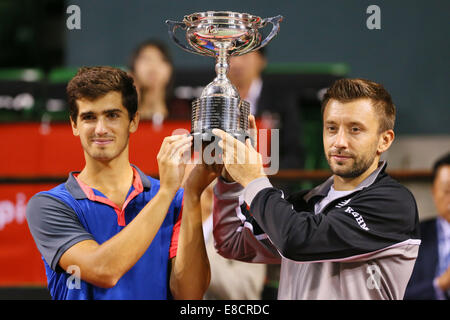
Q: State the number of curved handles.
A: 2